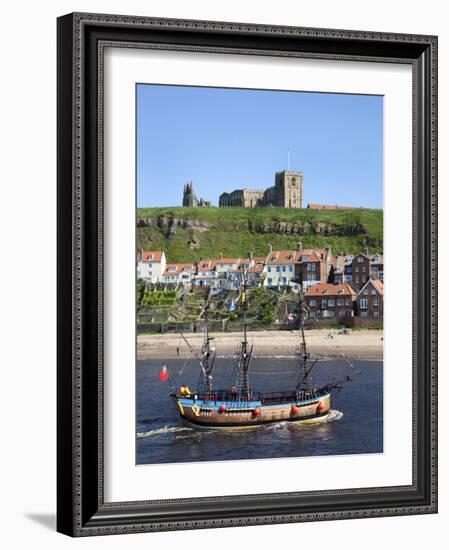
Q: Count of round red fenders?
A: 4